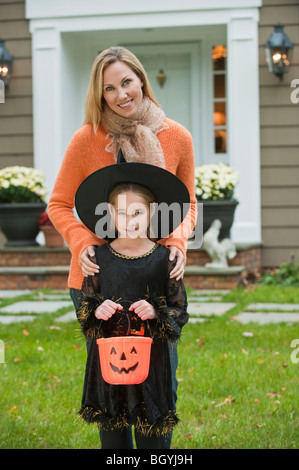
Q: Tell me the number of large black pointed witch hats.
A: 1